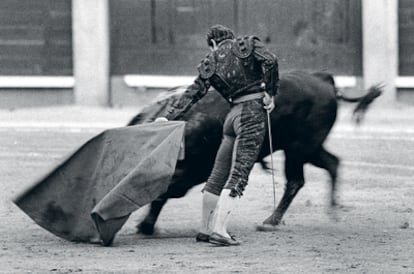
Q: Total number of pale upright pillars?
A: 2